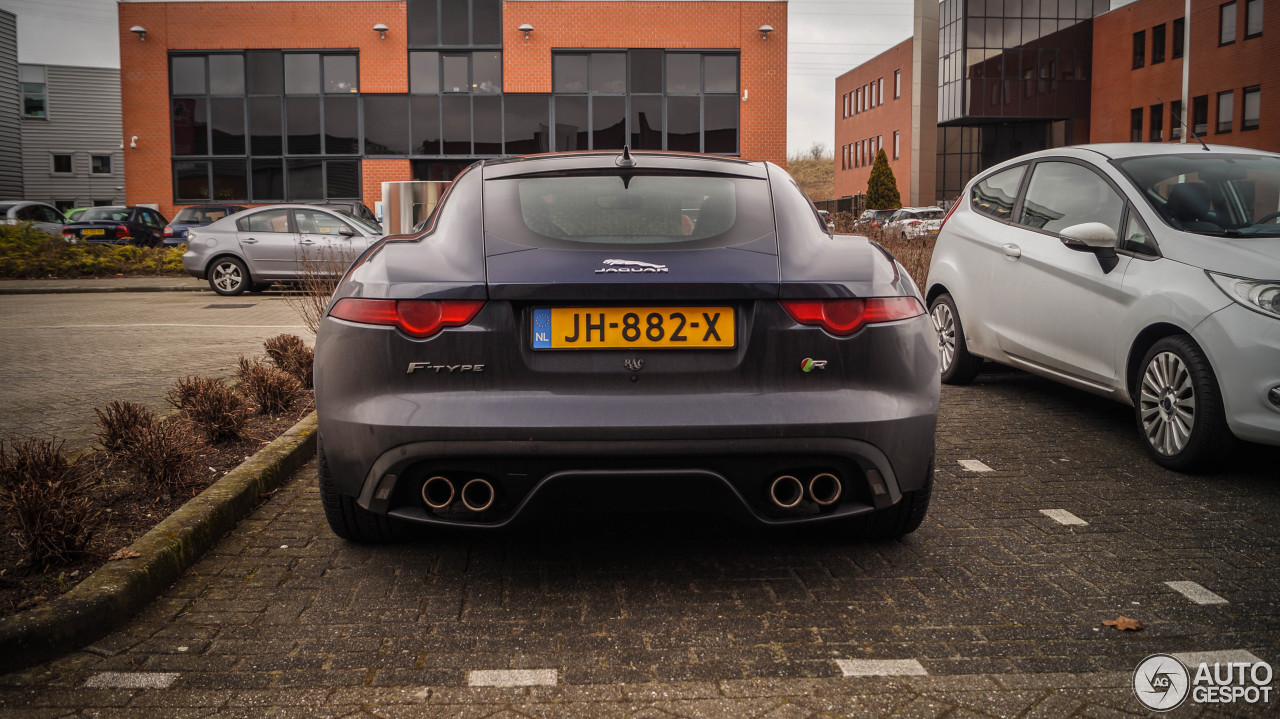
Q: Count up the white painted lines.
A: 7